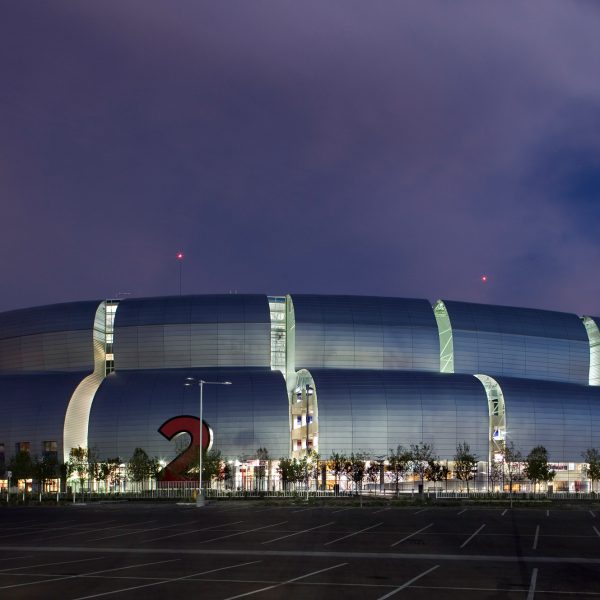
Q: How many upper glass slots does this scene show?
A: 4